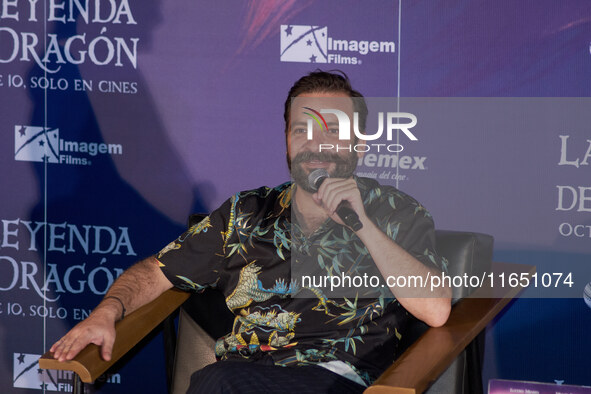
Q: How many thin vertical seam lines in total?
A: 2